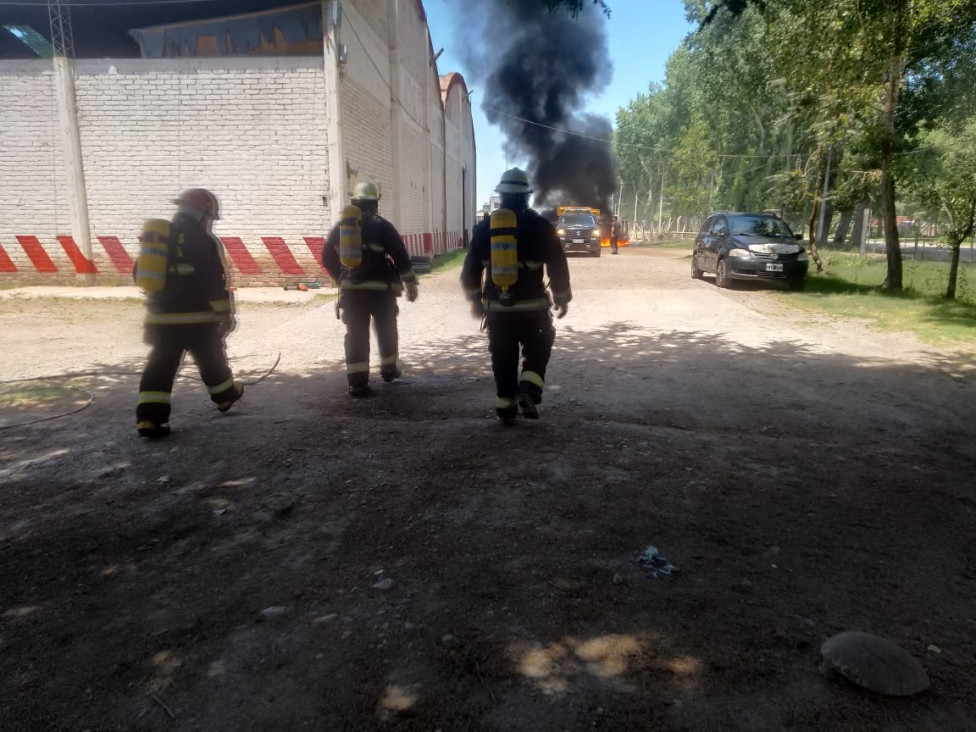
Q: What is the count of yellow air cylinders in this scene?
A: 3